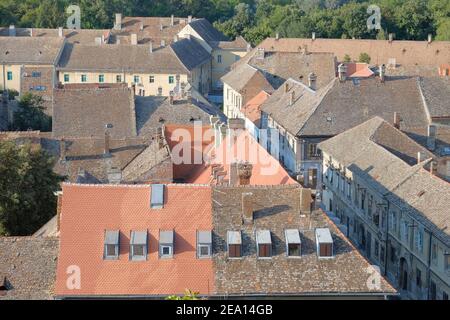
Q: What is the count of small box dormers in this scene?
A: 8